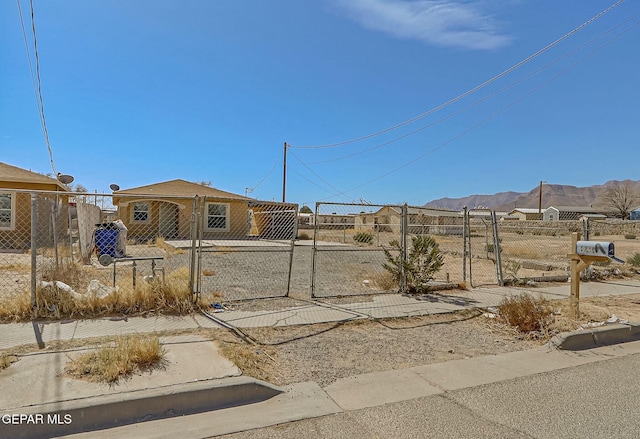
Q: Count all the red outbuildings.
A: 0